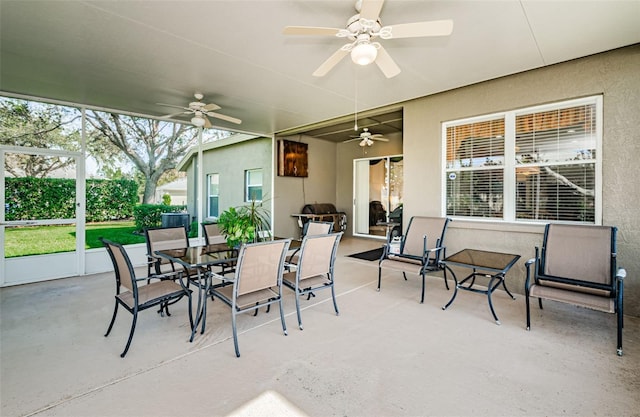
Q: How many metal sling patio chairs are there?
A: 8